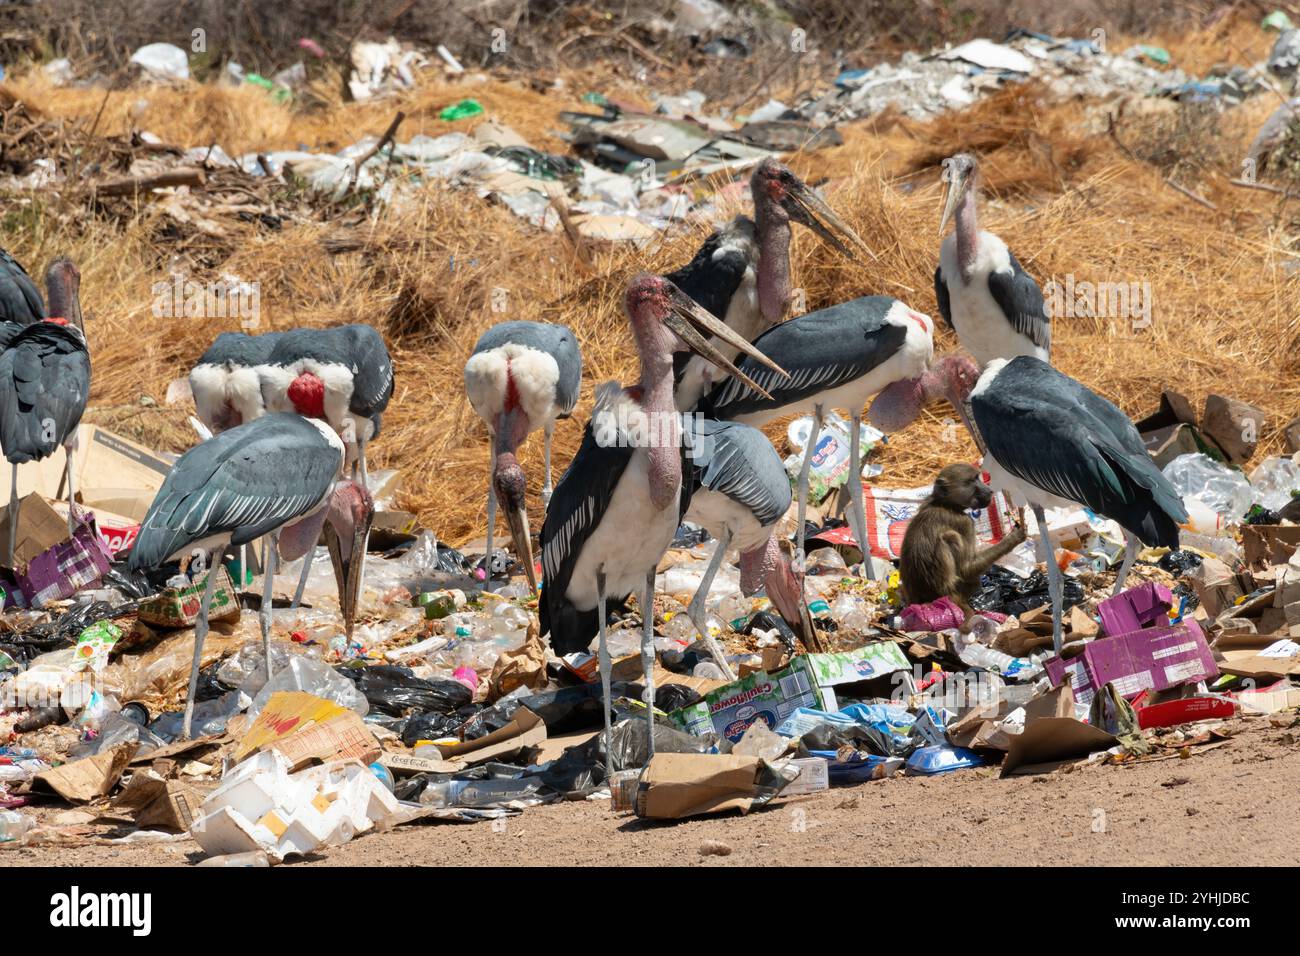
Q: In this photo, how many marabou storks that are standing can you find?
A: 12